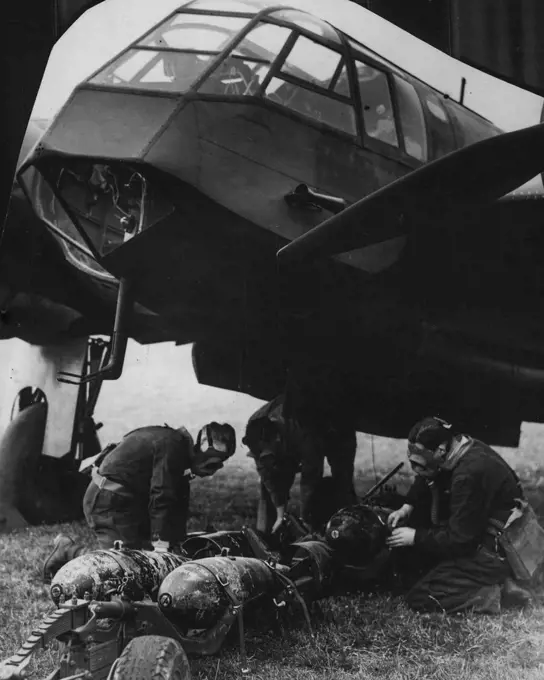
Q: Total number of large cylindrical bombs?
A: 3